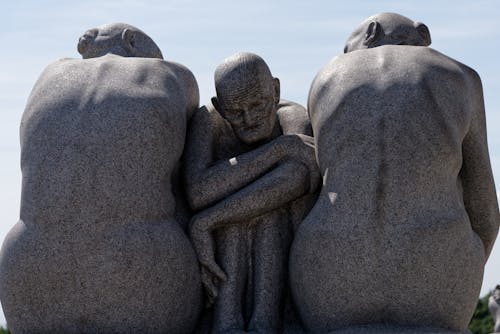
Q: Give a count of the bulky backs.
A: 2